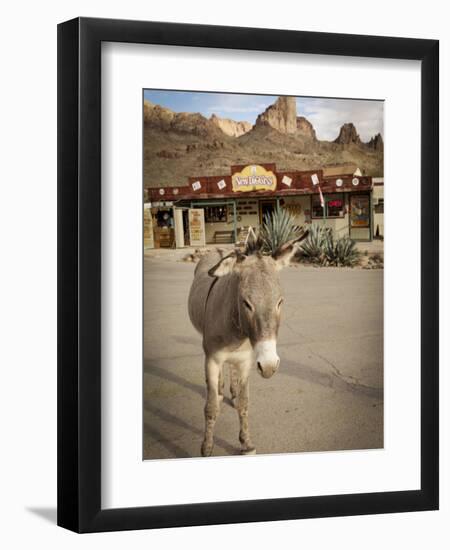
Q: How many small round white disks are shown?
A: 4